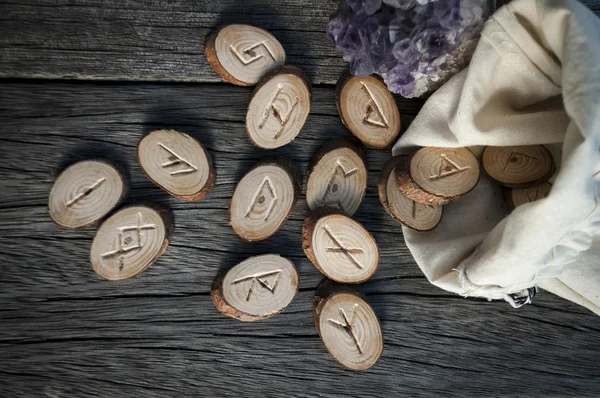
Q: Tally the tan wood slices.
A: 15